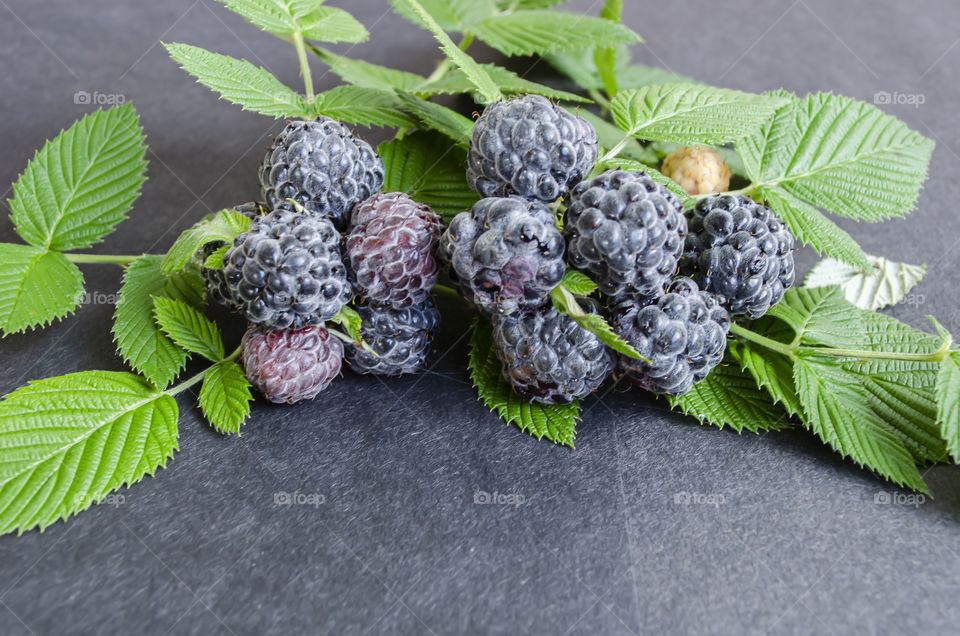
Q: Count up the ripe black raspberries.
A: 10